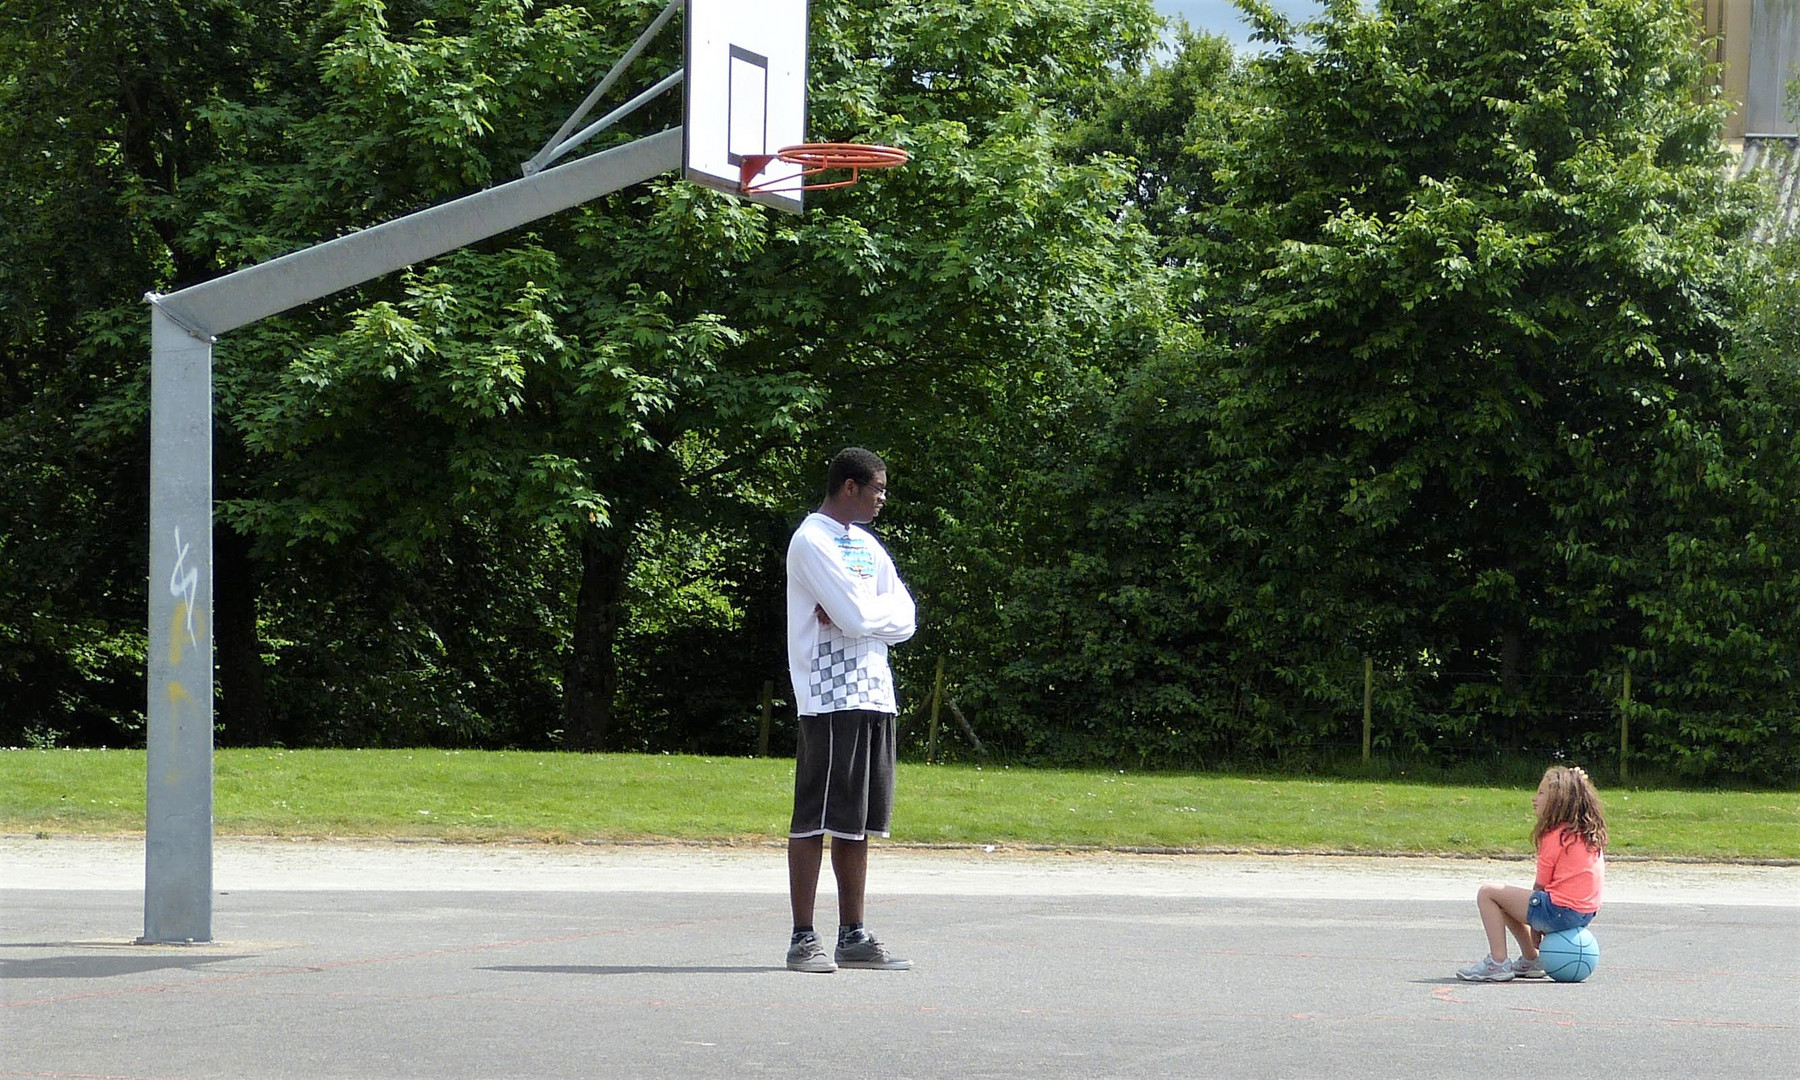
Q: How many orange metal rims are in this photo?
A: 1